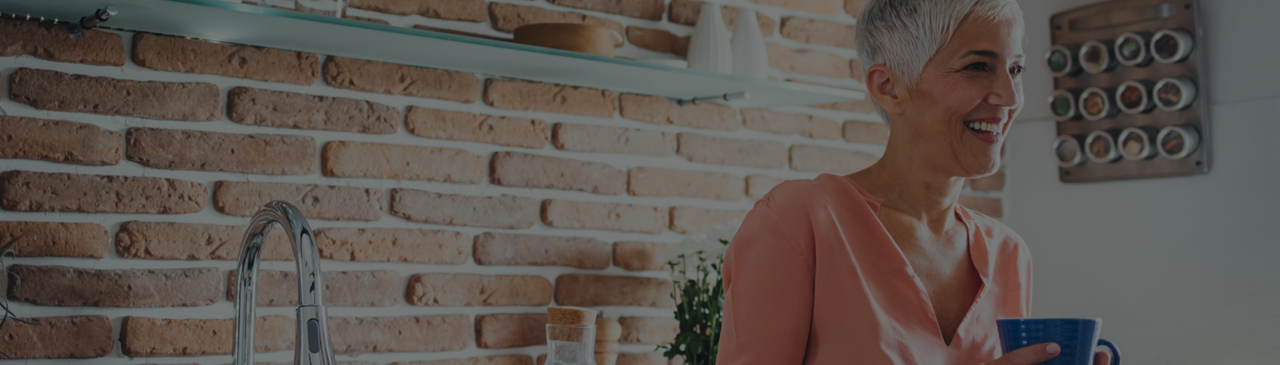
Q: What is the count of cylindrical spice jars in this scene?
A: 12